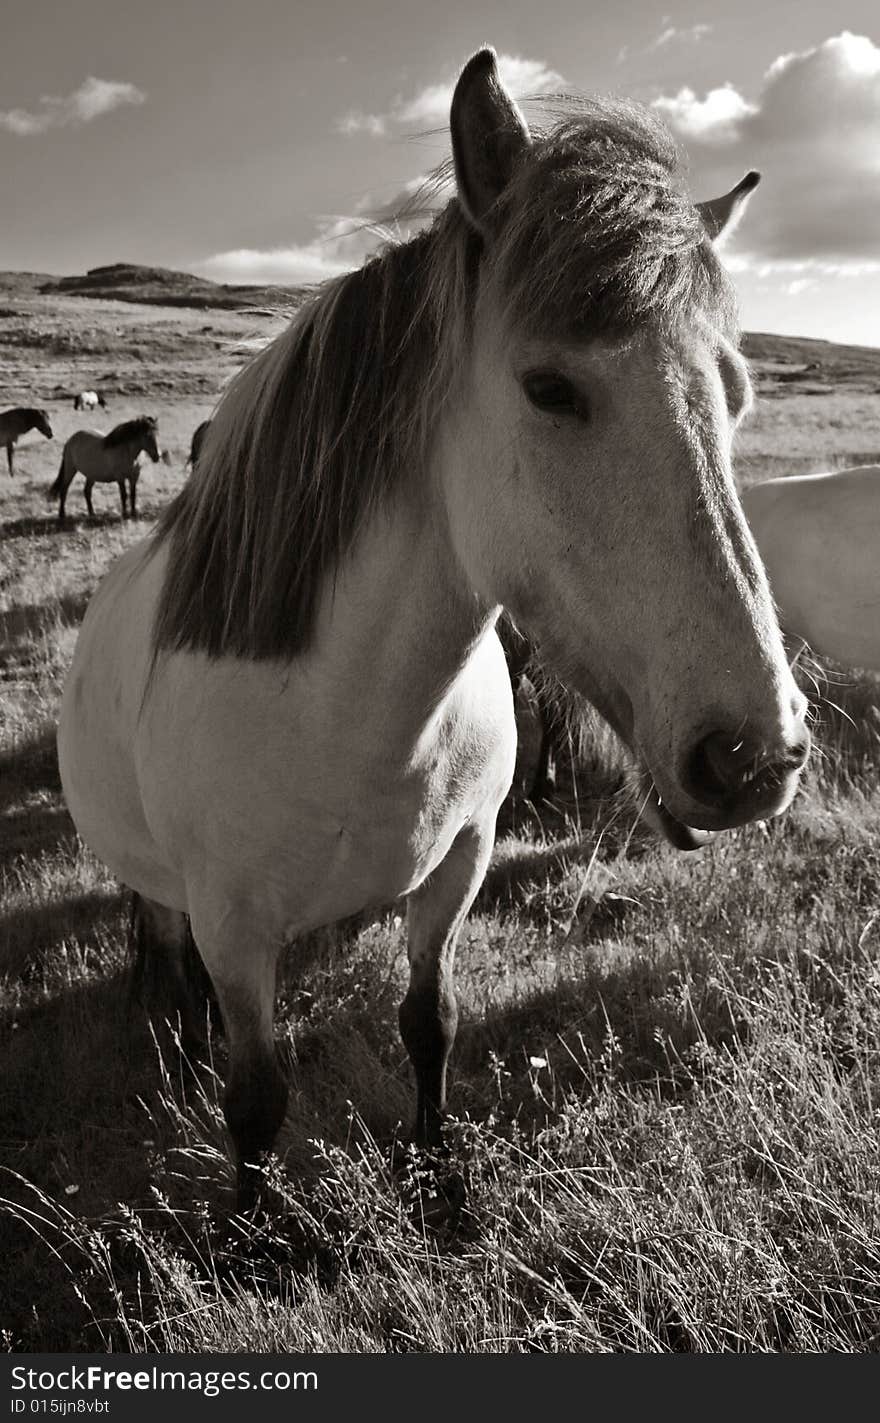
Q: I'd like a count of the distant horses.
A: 4